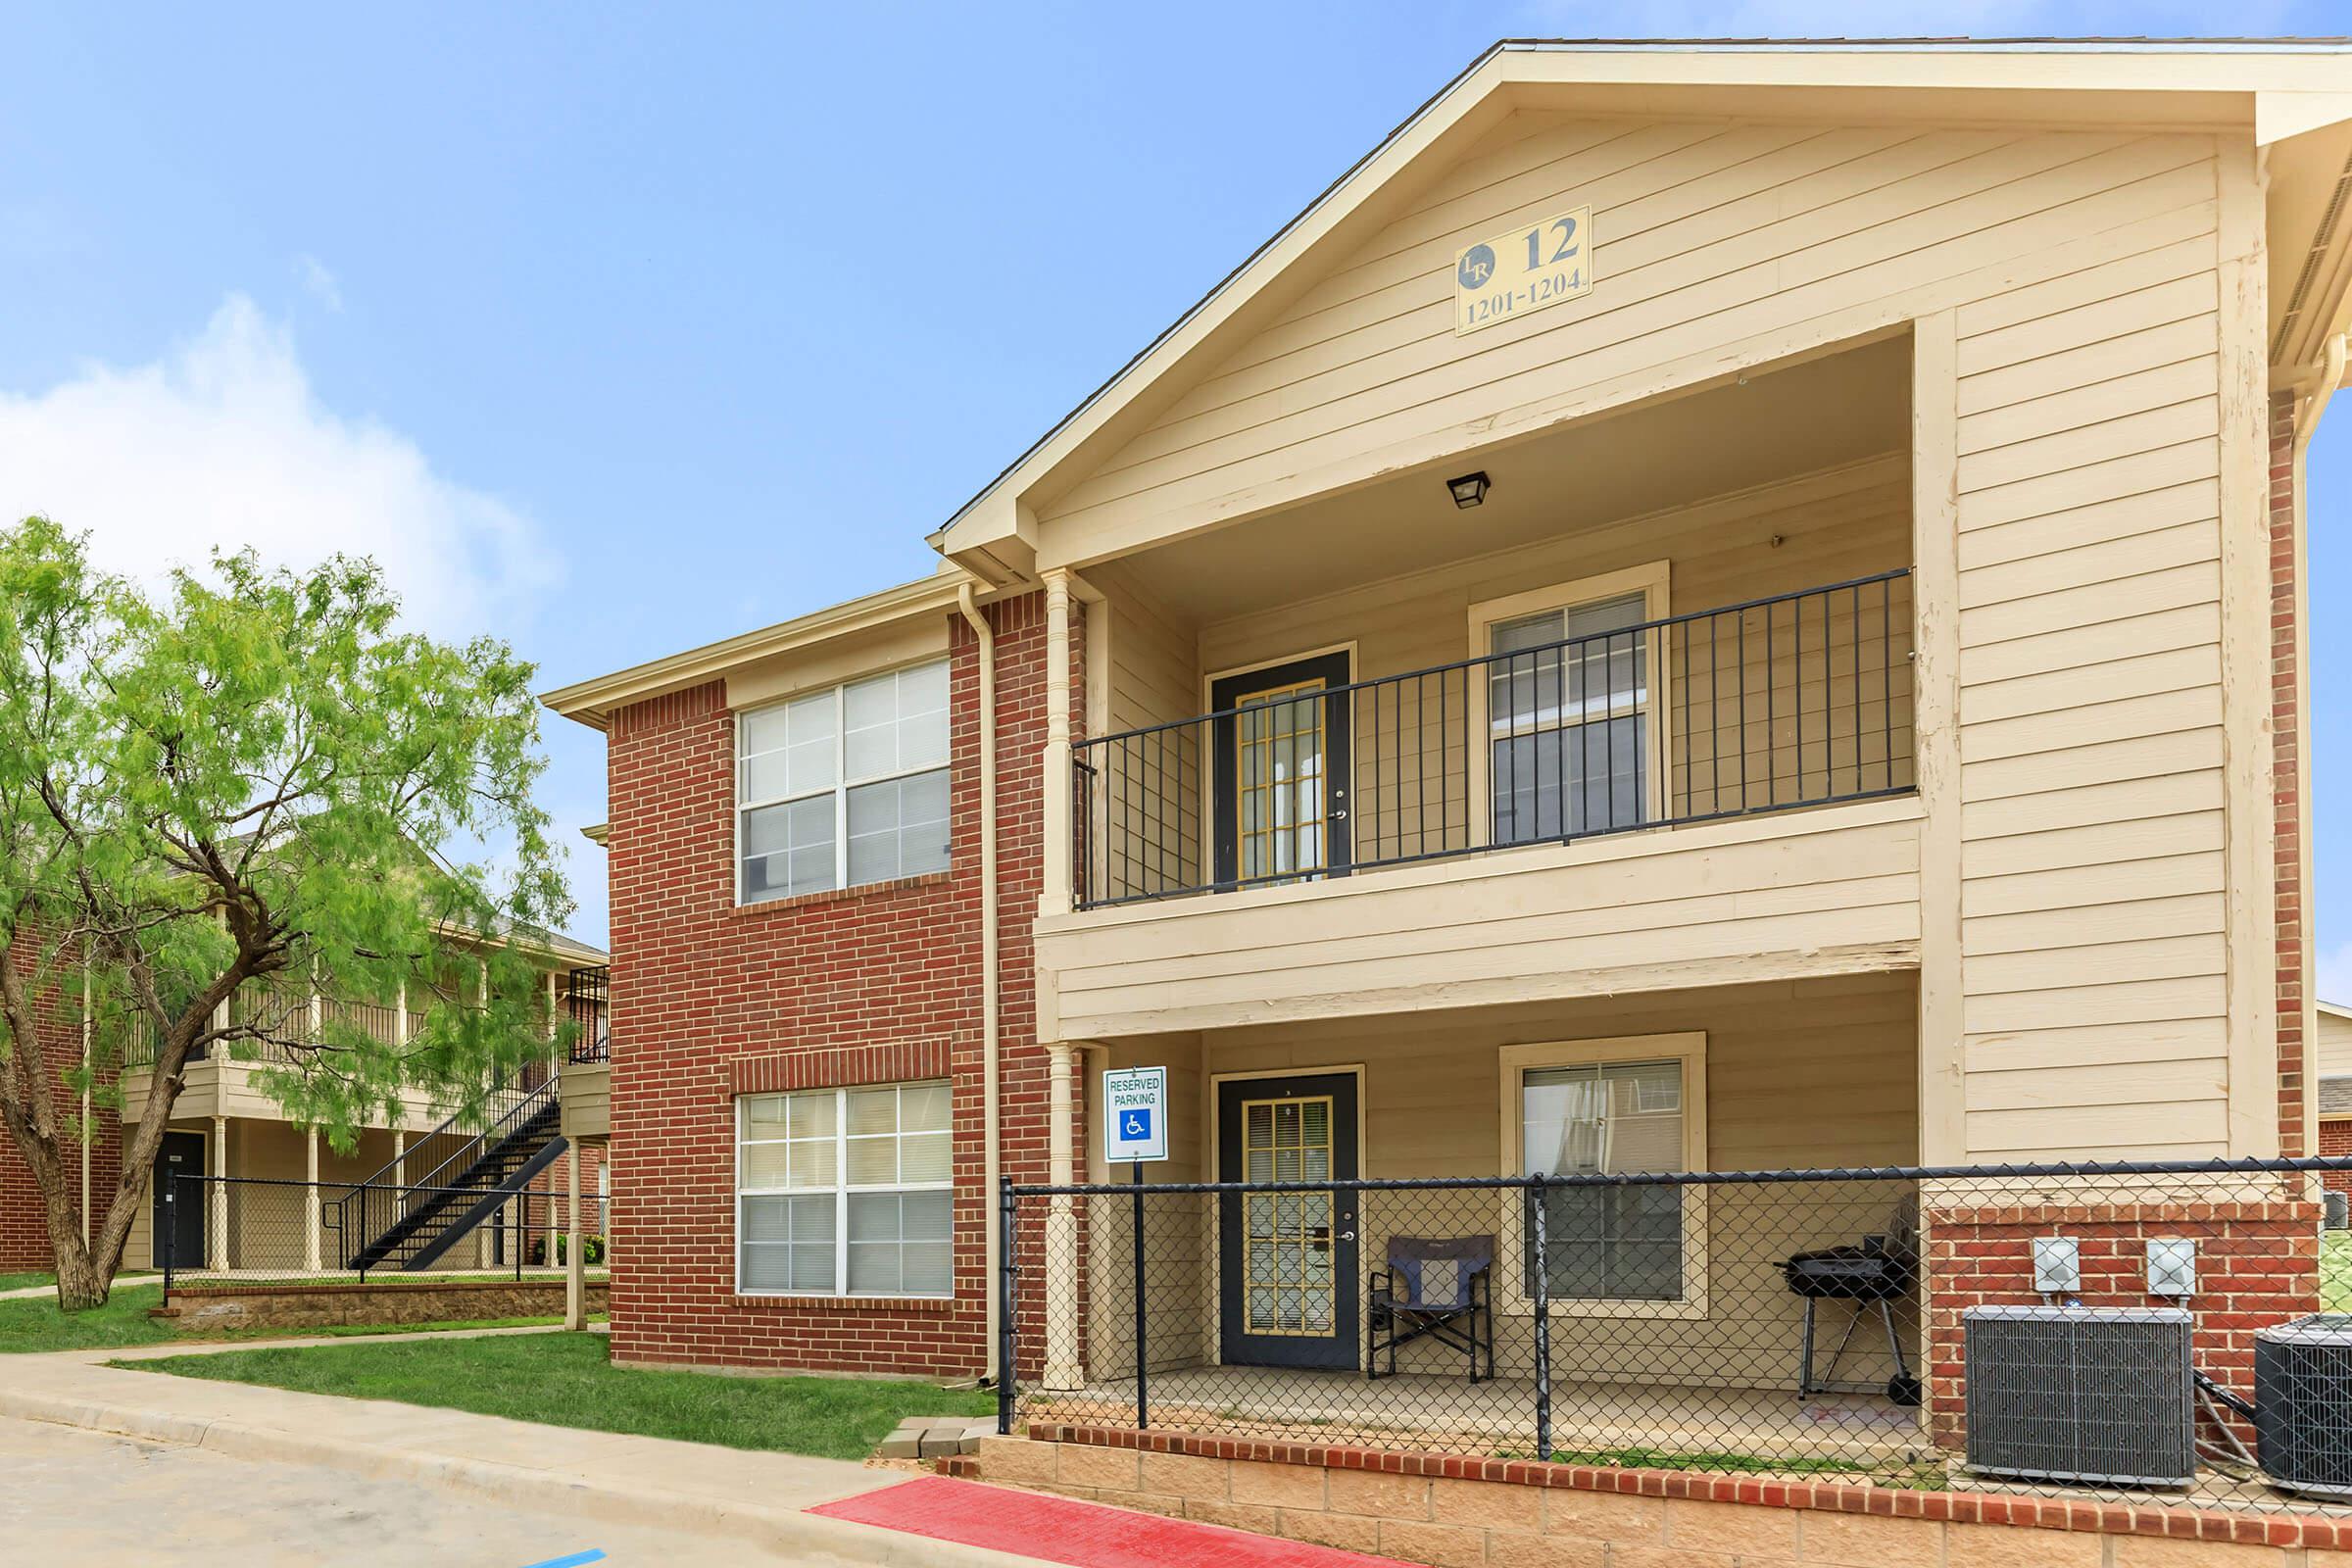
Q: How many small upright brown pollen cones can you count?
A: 0